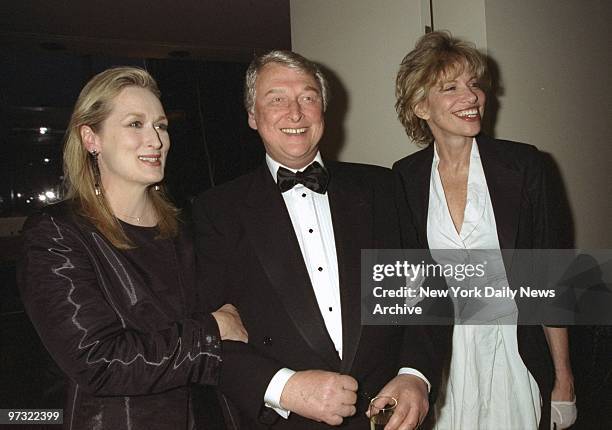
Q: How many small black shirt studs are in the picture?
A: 4